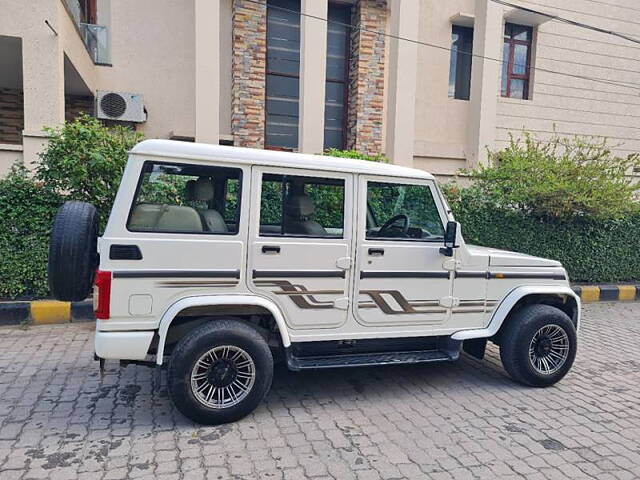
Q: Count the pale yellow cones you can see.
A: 0